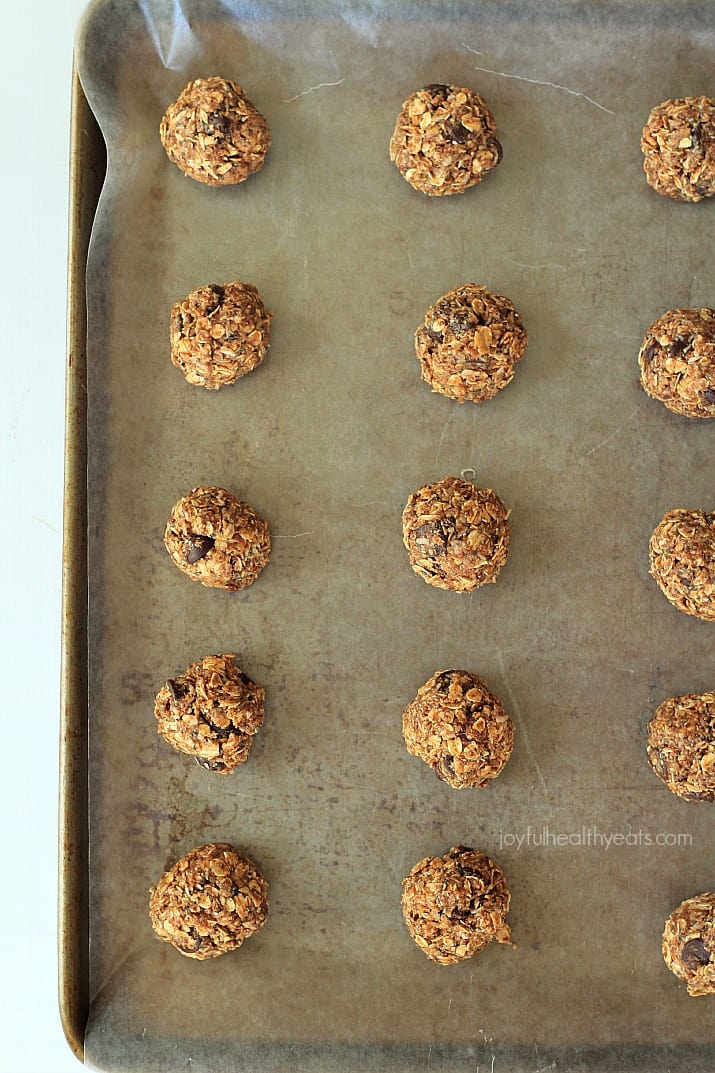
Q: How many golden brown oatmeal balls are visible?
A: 15